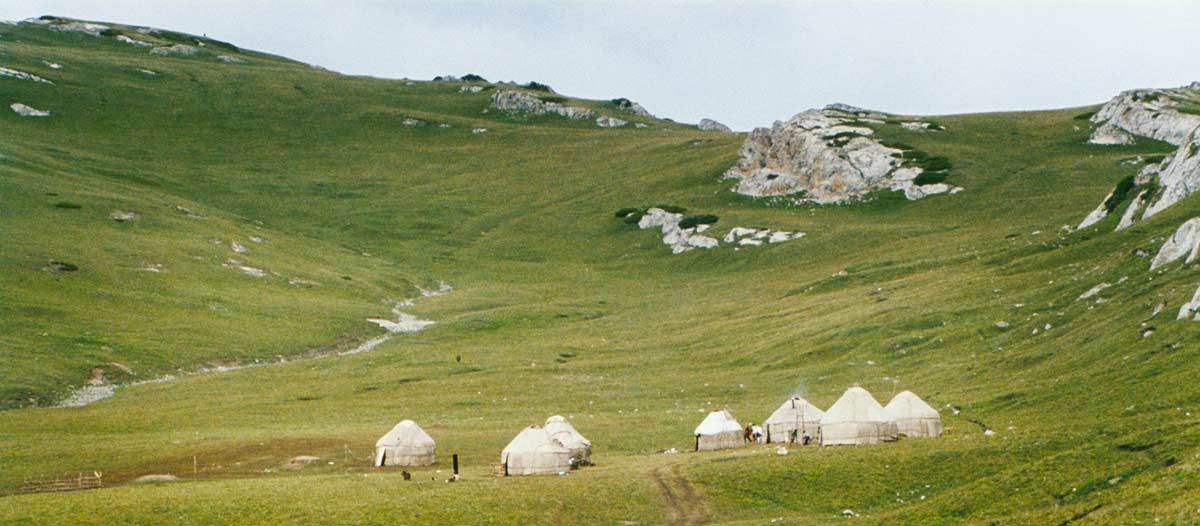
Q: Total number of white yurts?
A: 7